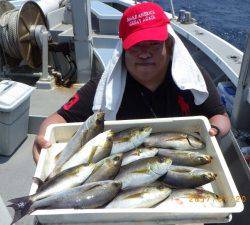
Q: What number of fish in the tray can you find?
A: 13